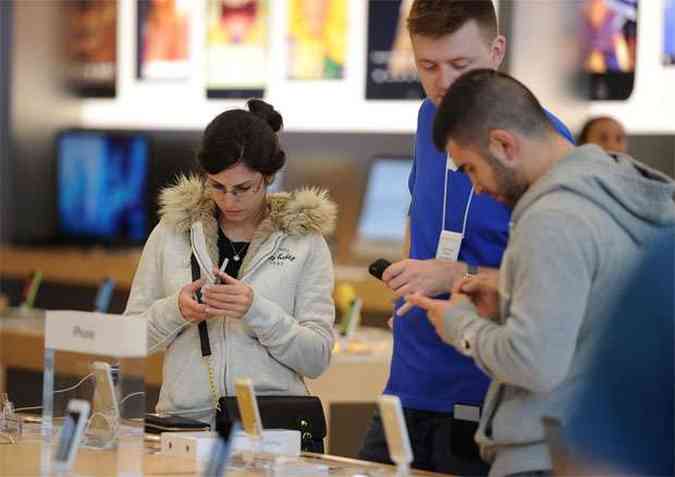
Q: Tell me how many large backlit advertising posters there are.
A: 7